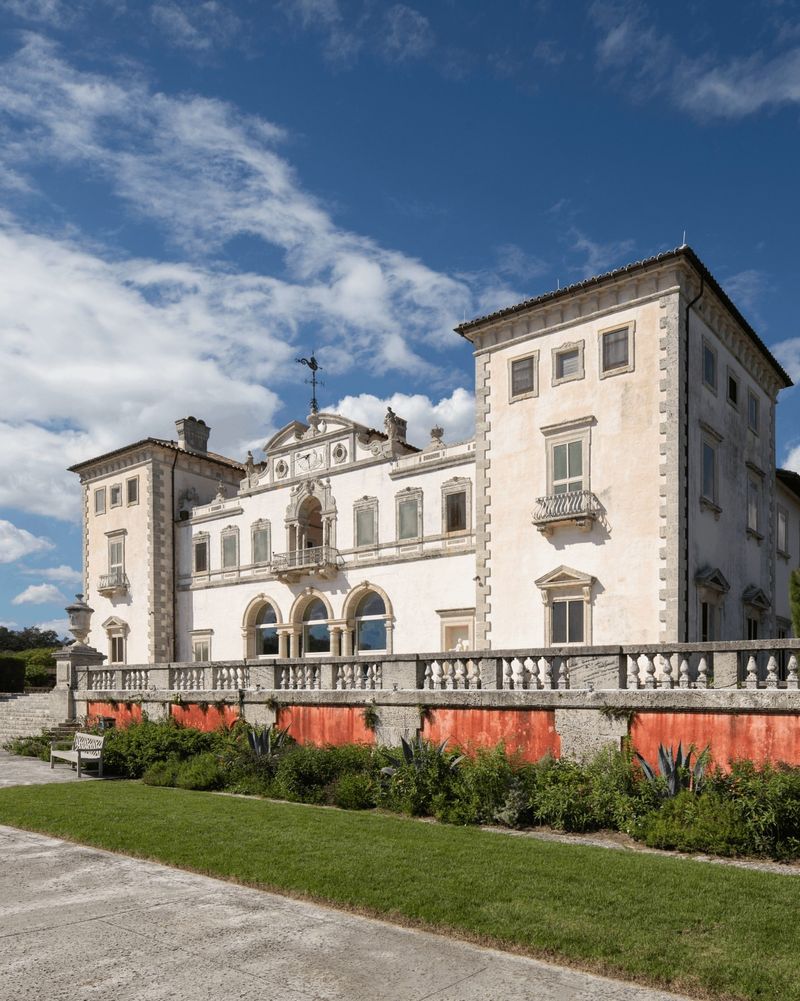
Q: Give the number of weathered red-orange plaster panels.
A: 5